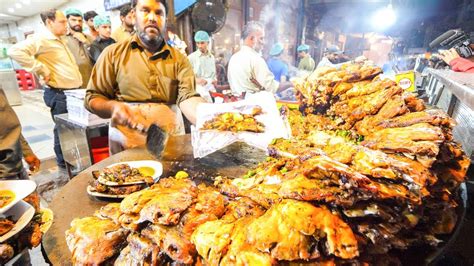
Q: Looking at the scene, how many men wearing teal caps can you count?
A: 5